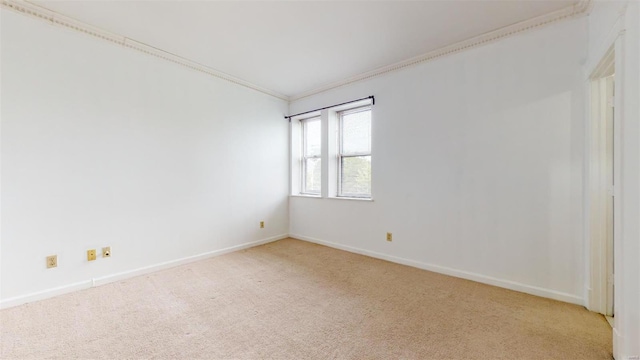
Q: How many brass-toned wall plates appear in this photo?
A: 5